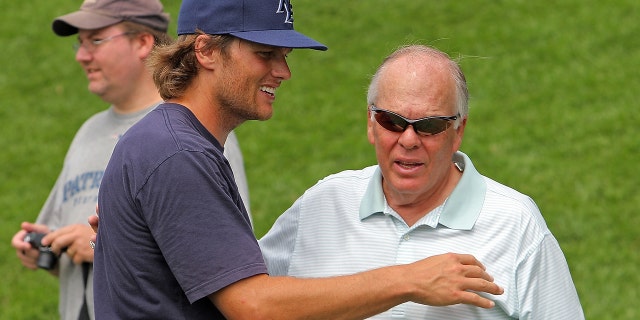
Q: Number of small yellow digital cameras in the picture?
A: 0